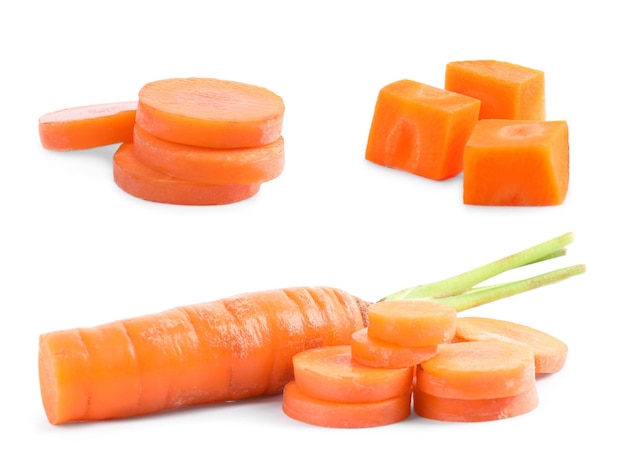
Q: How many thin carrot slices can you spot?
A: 11